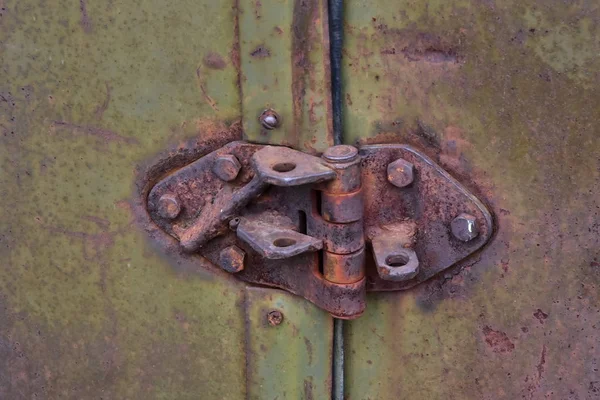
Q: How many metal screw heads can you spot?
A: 7